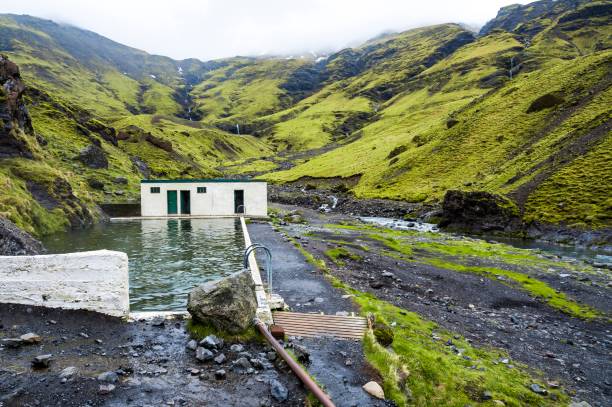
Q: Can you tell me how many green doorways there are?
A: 2